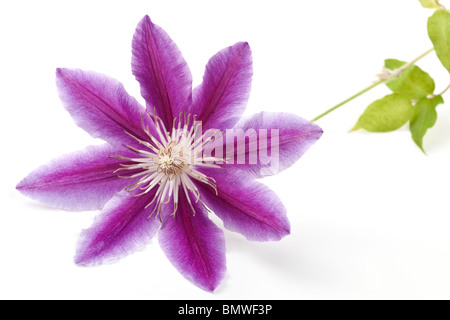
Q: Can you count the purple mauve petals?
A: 8